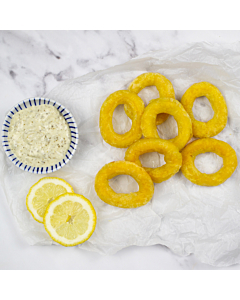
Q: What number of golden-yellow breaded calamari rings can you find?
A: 7